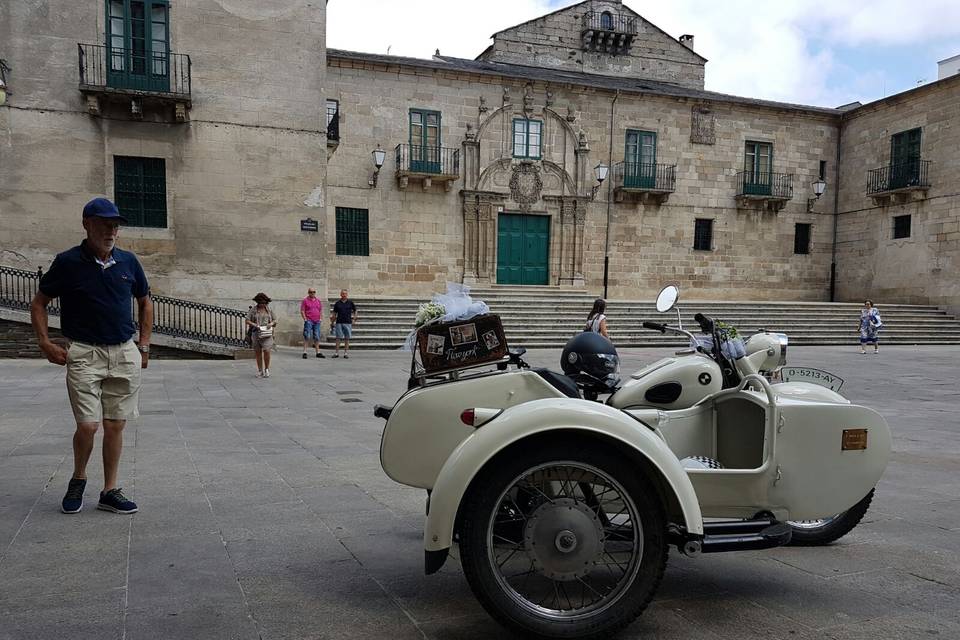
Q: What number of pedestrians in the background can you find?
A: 5